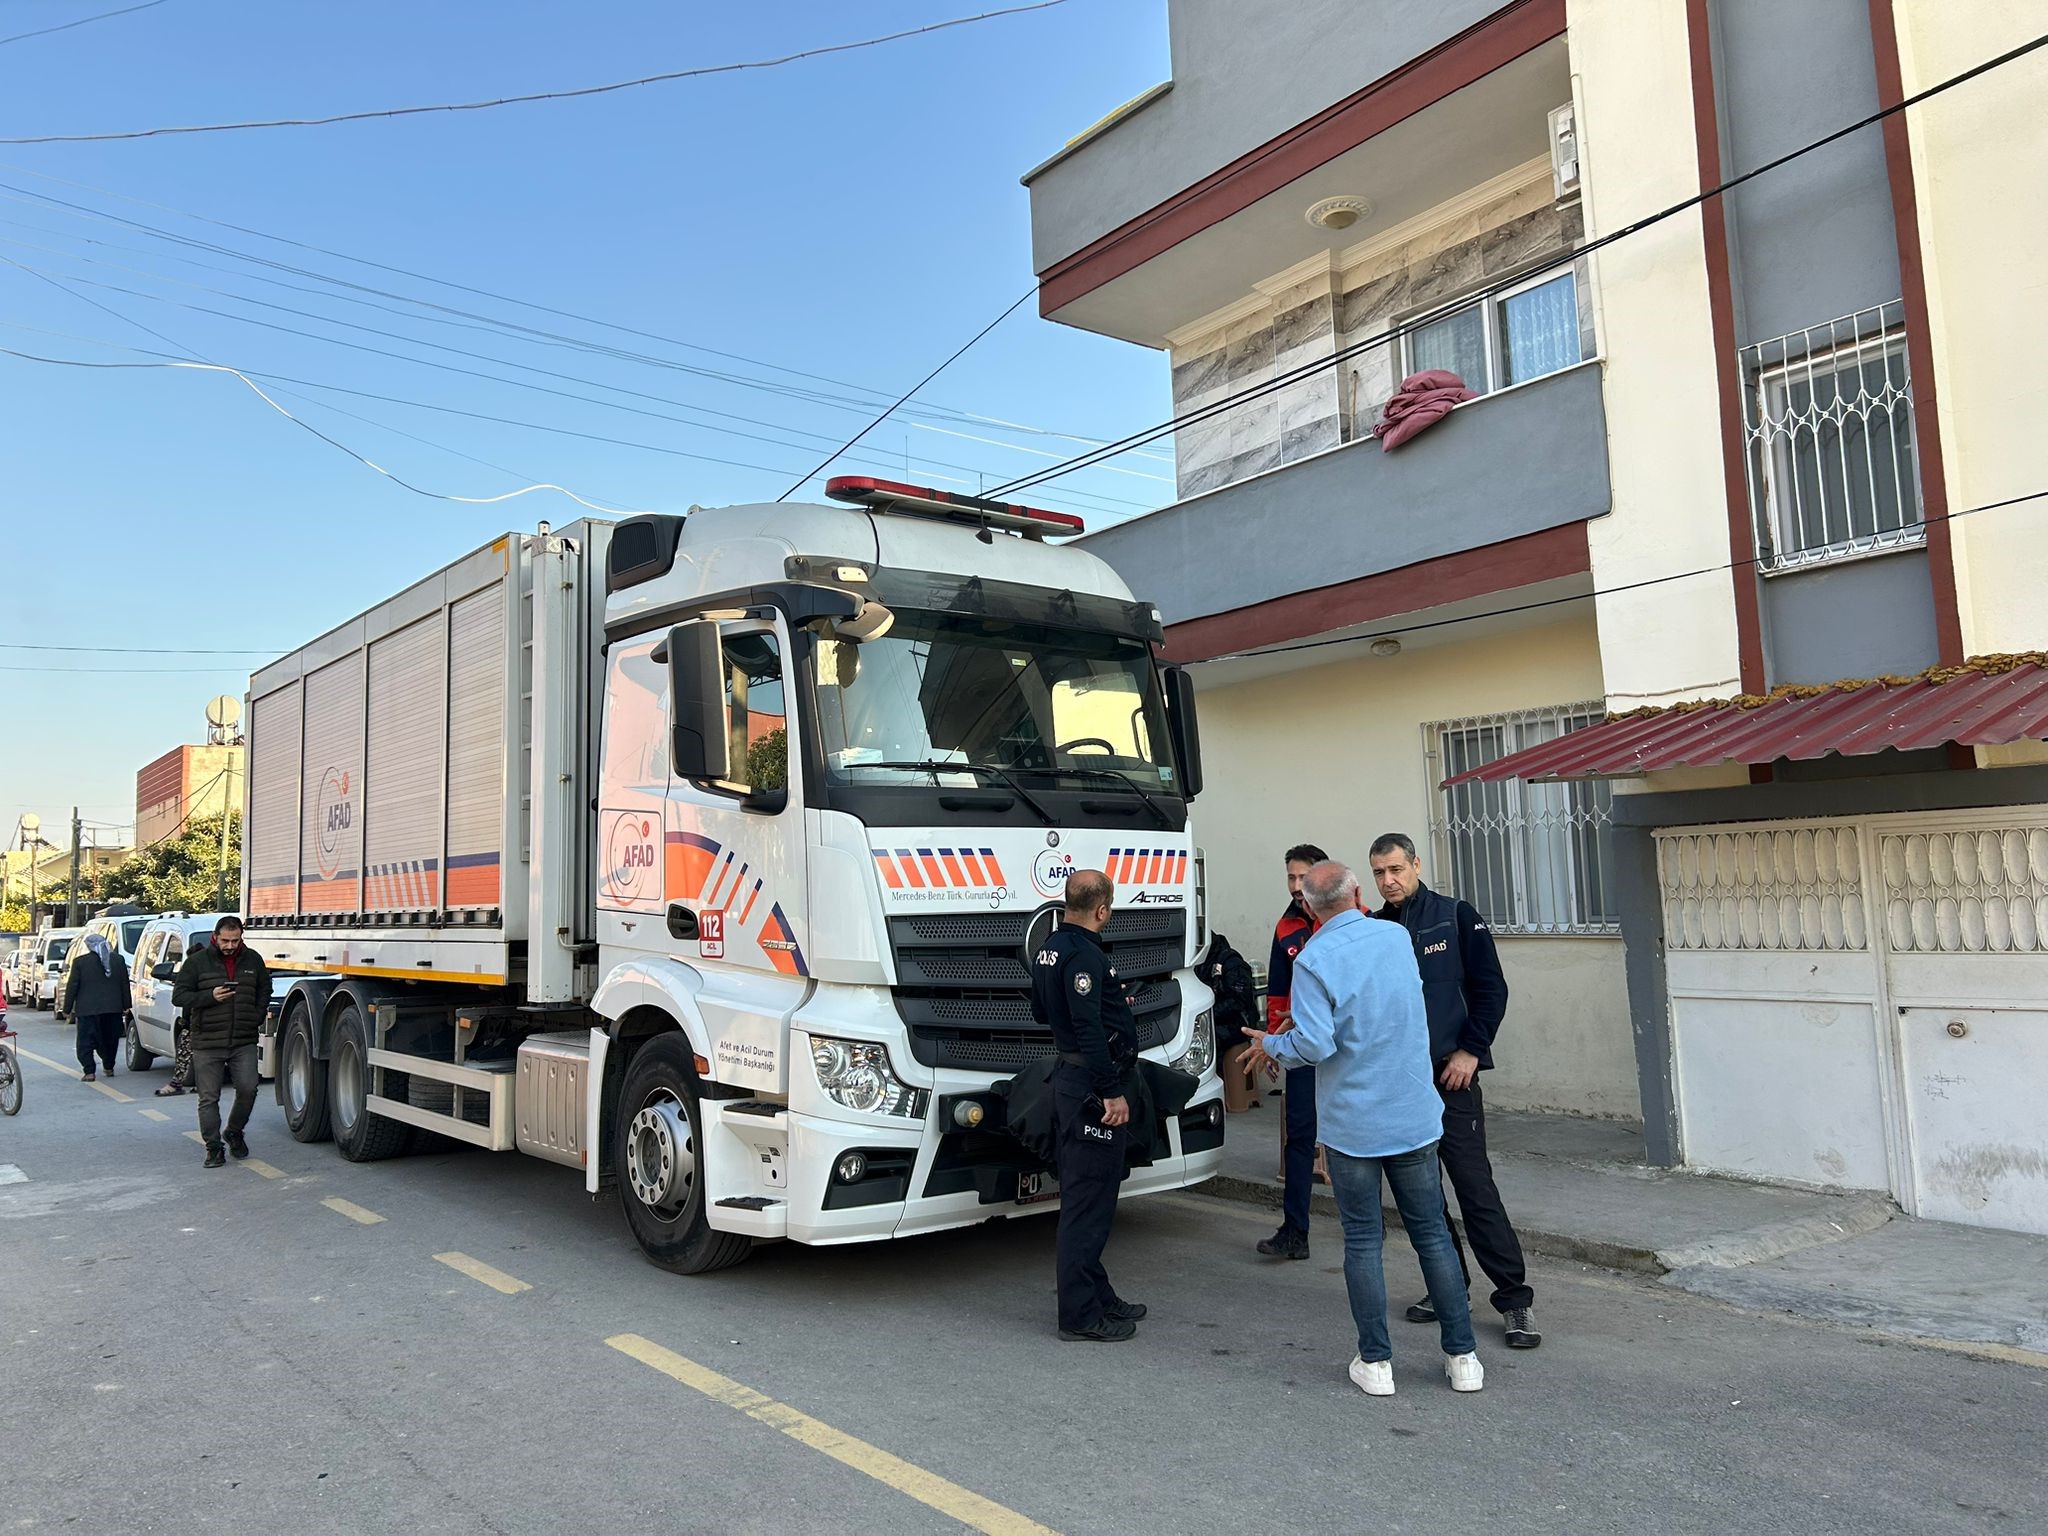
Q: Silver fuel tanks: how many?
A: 1